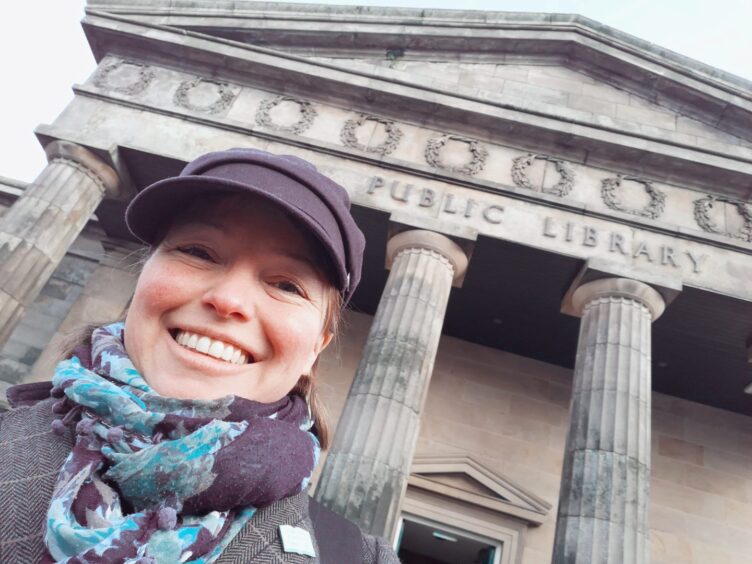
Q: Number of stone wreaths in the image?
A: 8